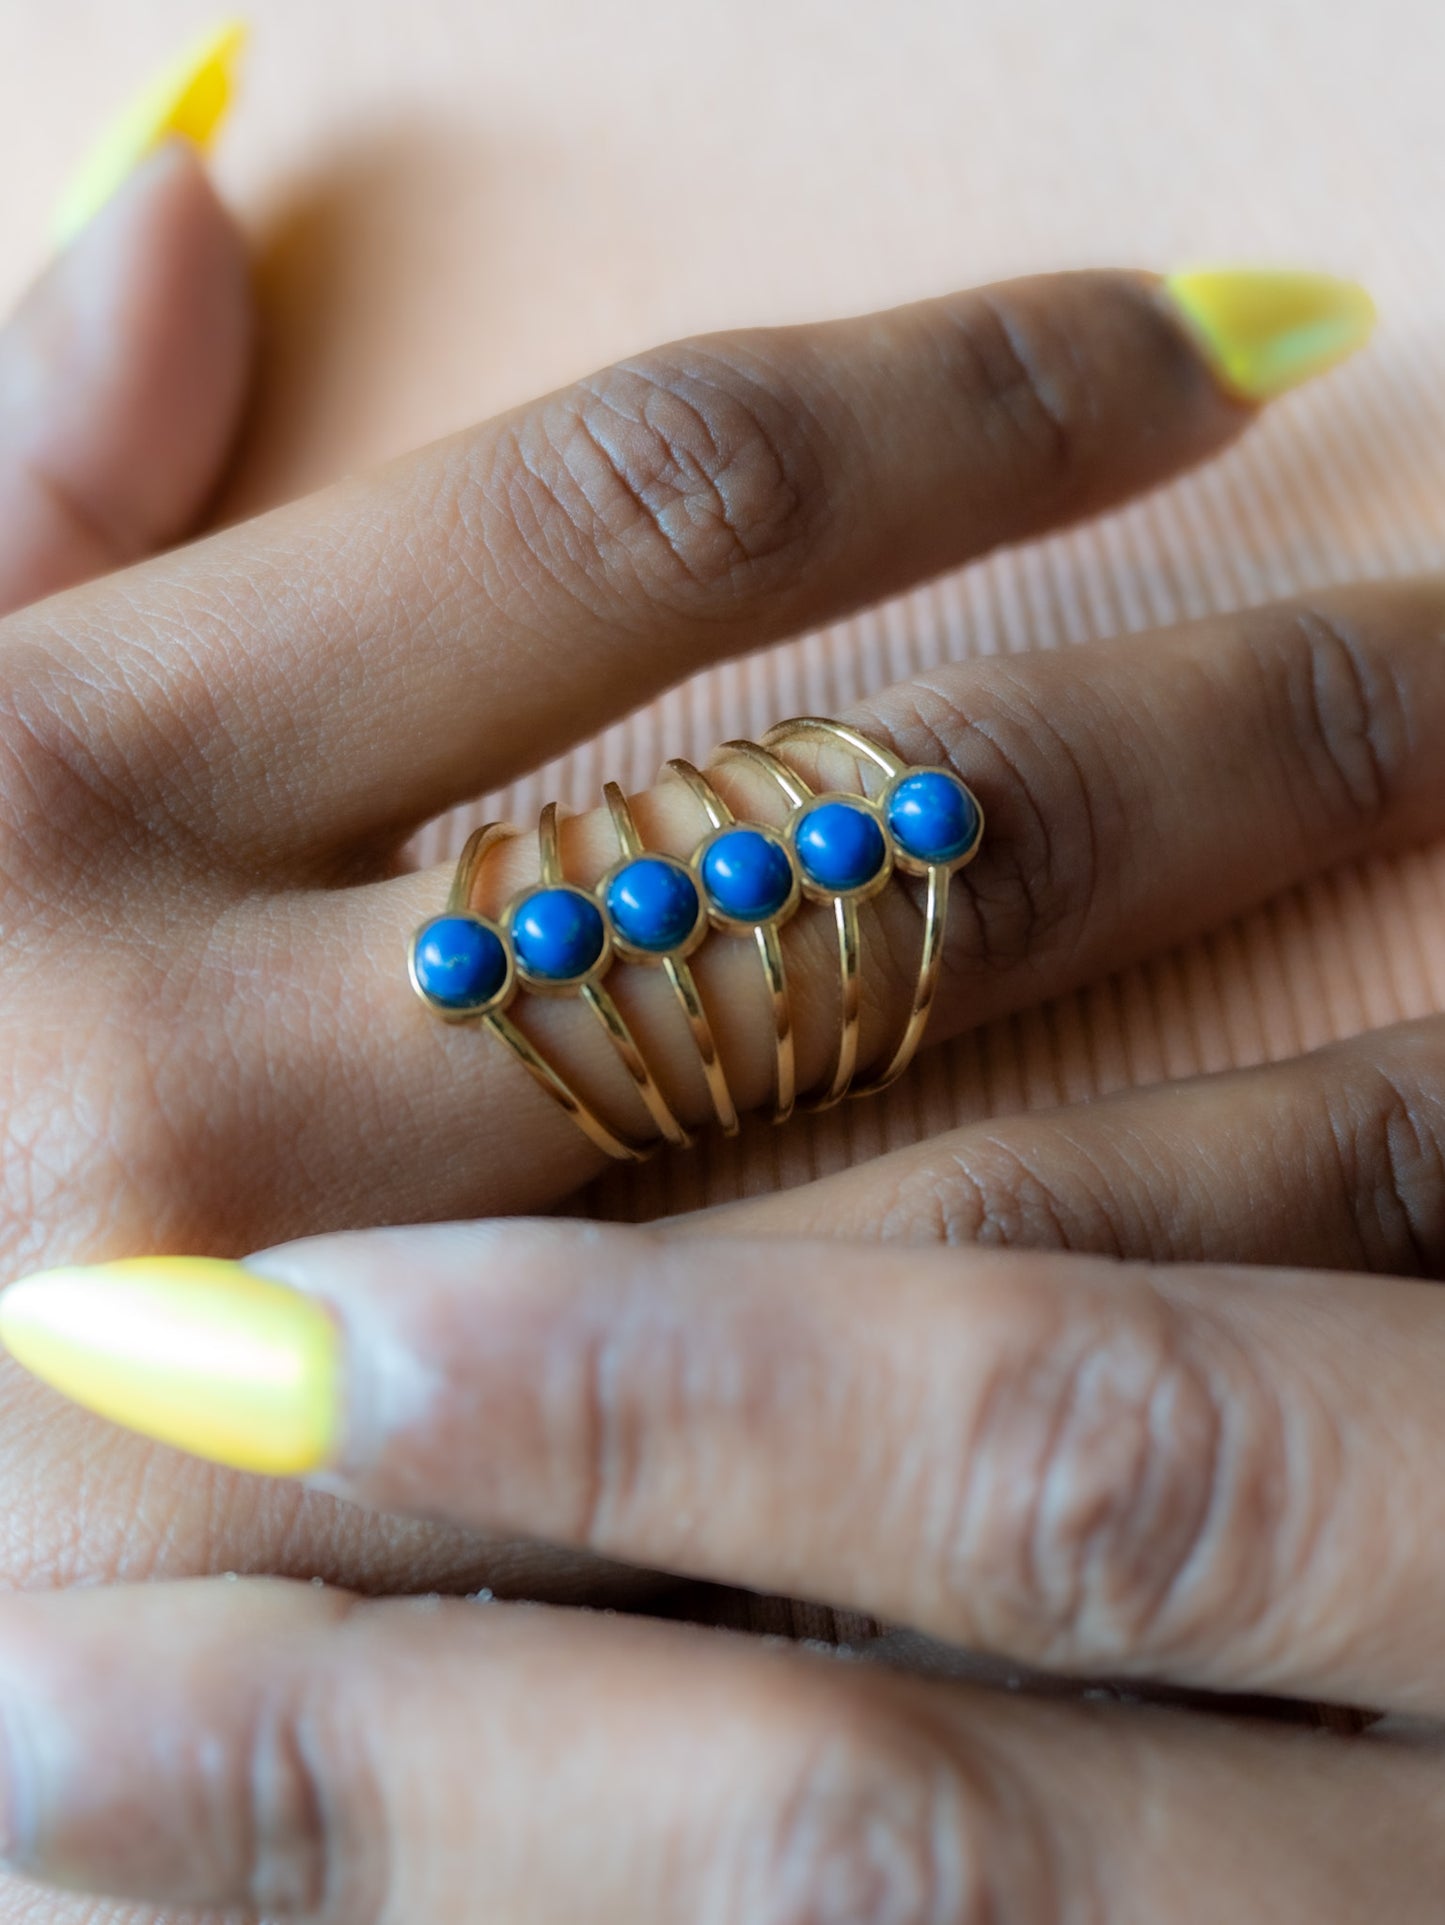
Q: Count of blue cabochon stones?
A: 6